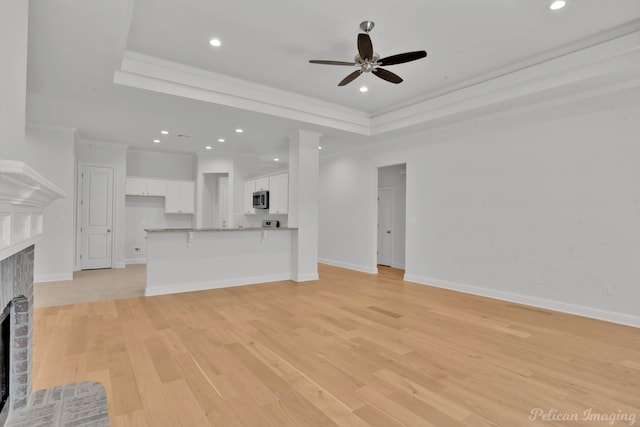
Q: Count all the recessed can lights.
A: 10